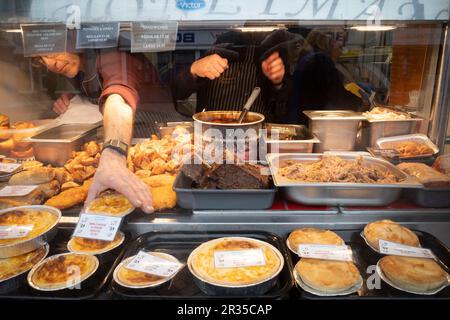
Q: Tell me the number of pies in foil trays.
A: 11